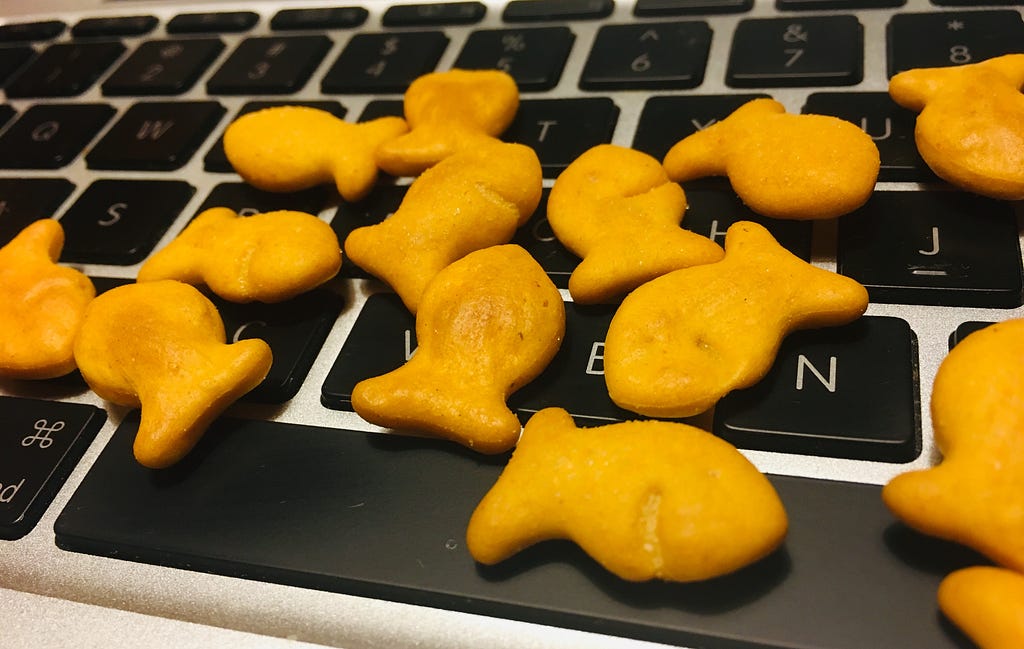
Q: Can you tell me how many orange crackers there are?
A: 14